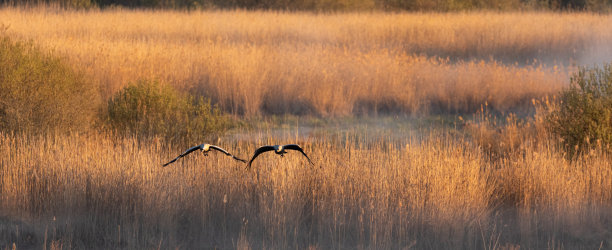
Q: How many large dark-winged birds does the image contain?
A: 2